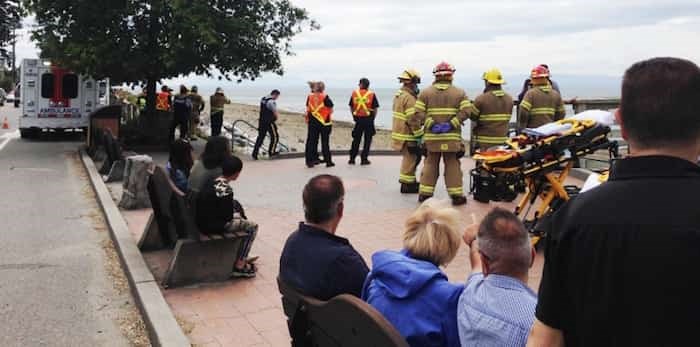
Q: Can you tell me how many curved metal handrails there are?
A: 1